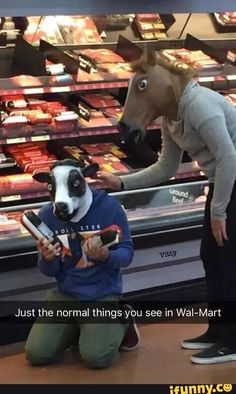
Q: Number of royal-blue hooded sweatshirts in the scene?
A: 1